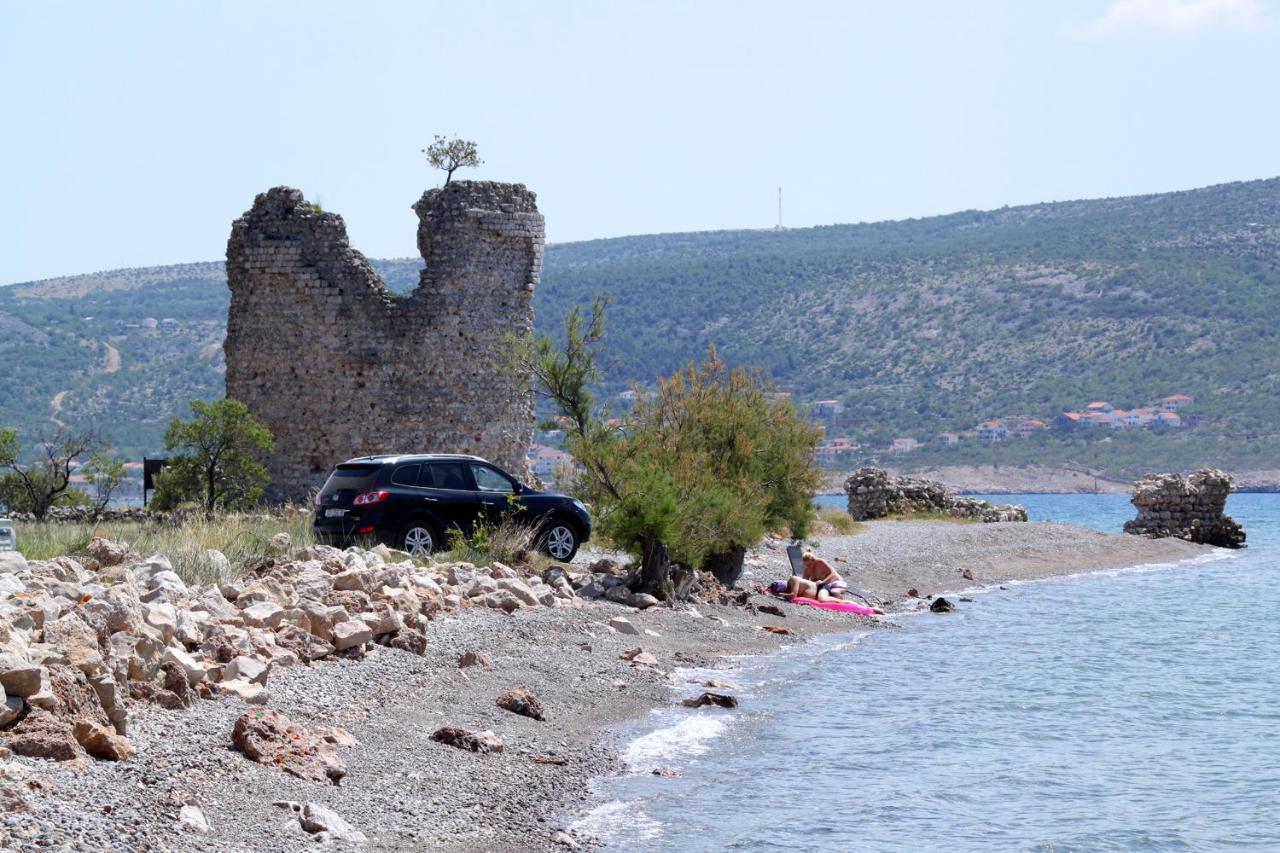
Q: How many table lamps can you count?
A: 0